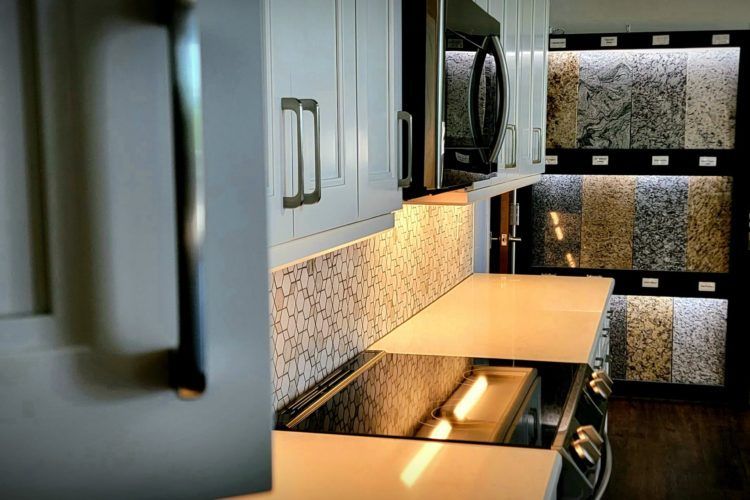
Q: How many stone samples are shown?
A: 11